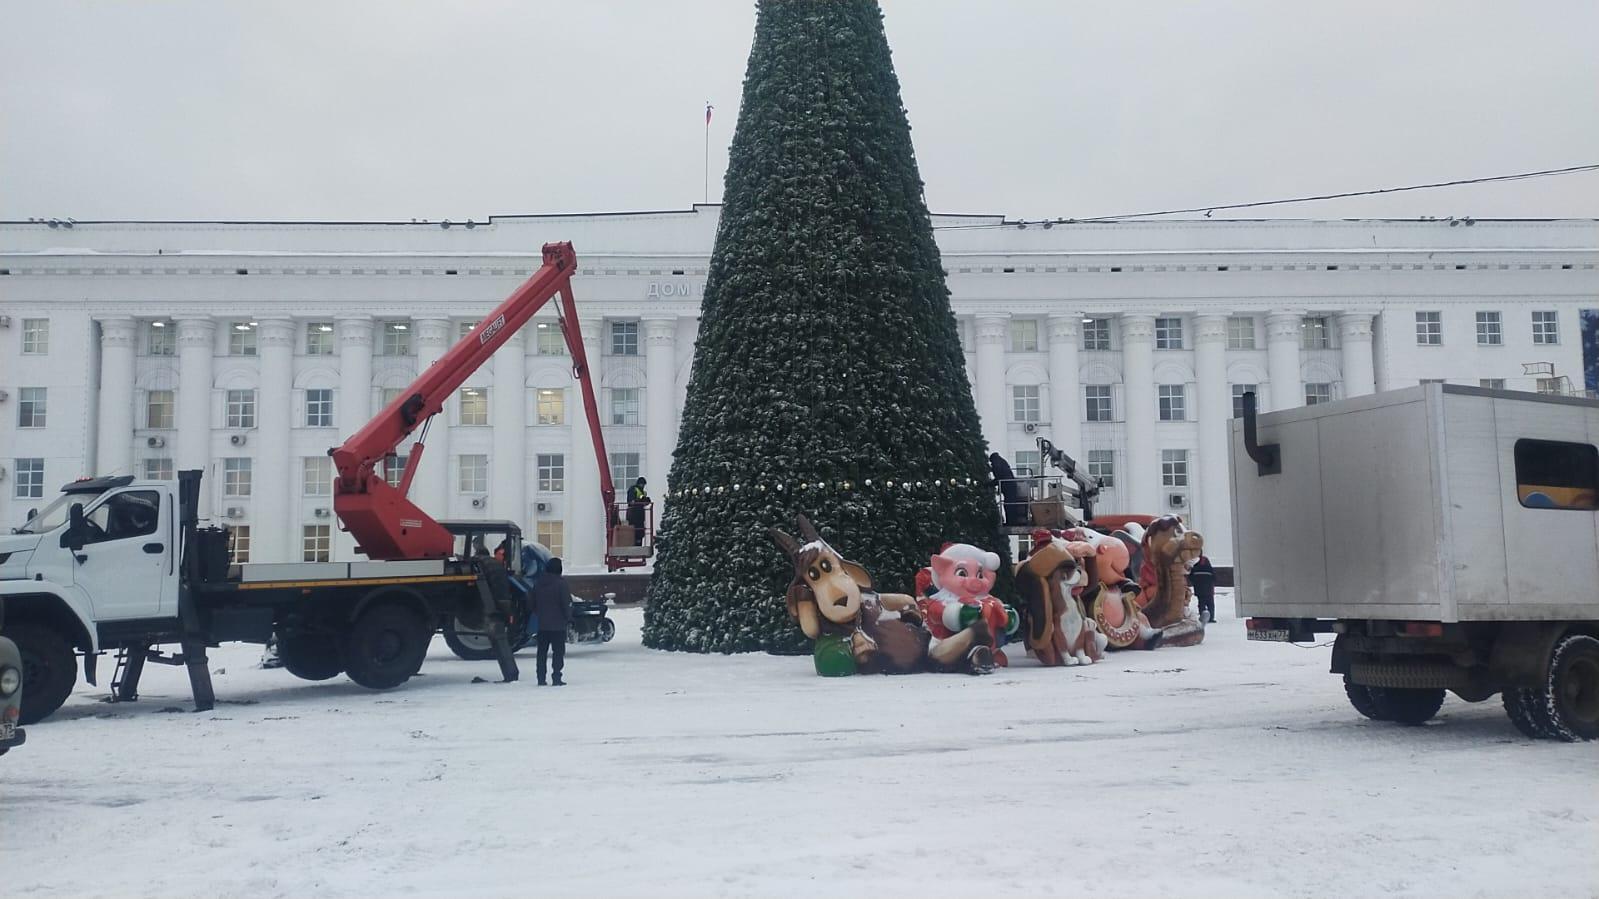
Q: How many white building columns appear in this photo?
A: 14